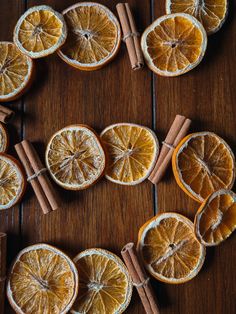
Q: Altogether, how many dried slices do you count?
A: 14